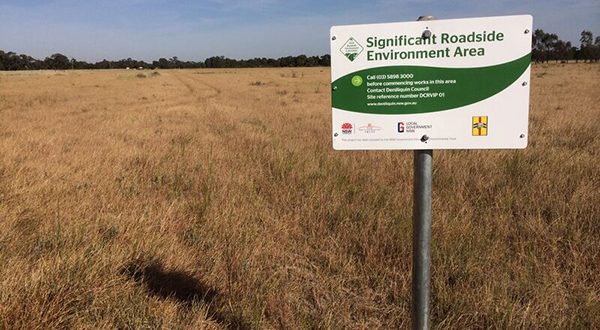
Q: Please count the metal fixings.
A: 8